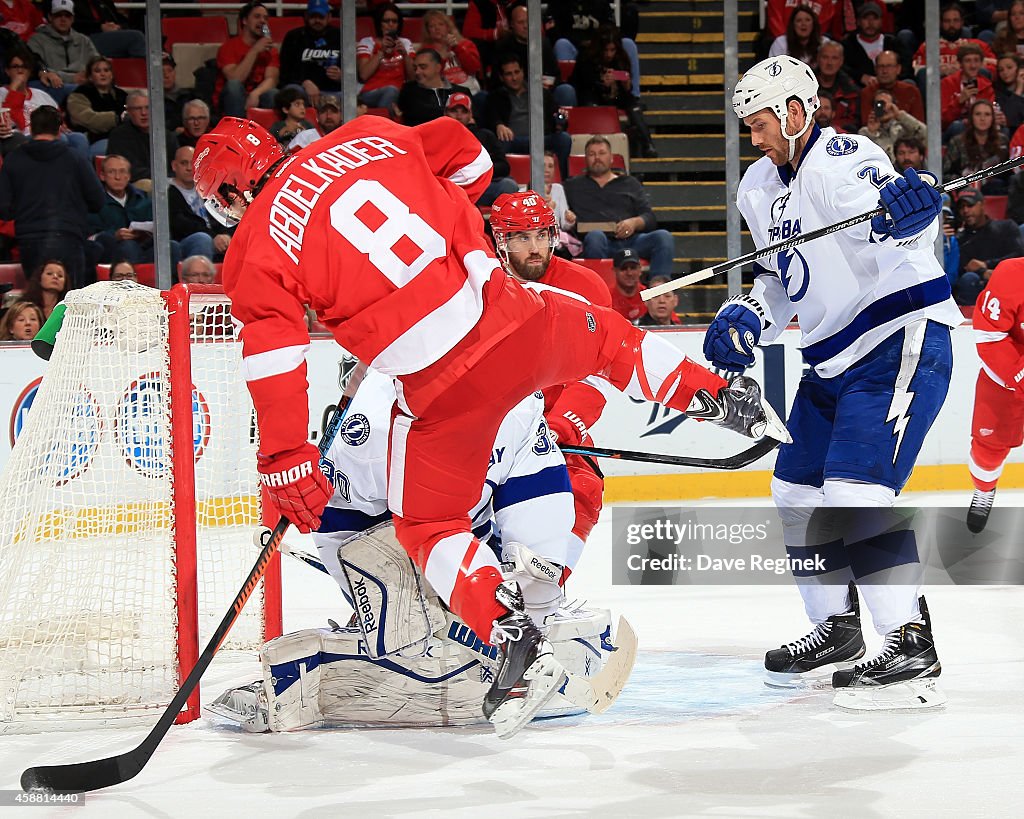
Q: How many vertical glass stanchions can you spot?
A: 5